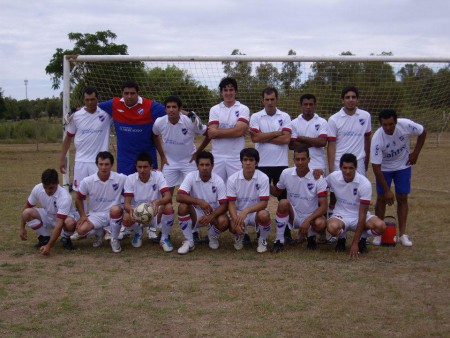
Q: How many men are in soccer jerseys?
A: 15